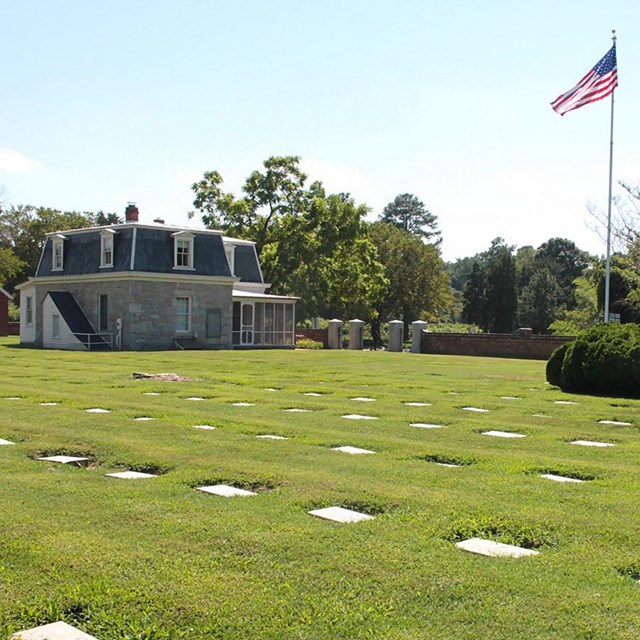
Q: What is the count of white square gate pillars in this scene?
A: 4